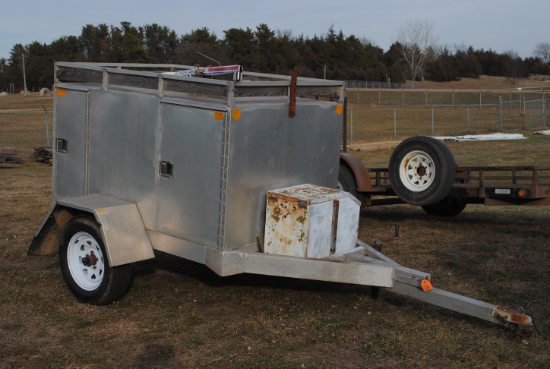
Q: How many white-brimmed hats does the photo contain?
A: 0